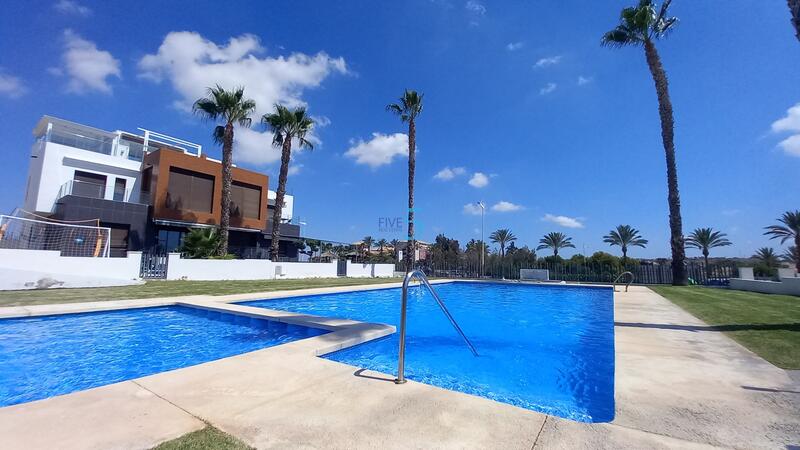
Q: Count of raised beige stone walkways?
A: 1